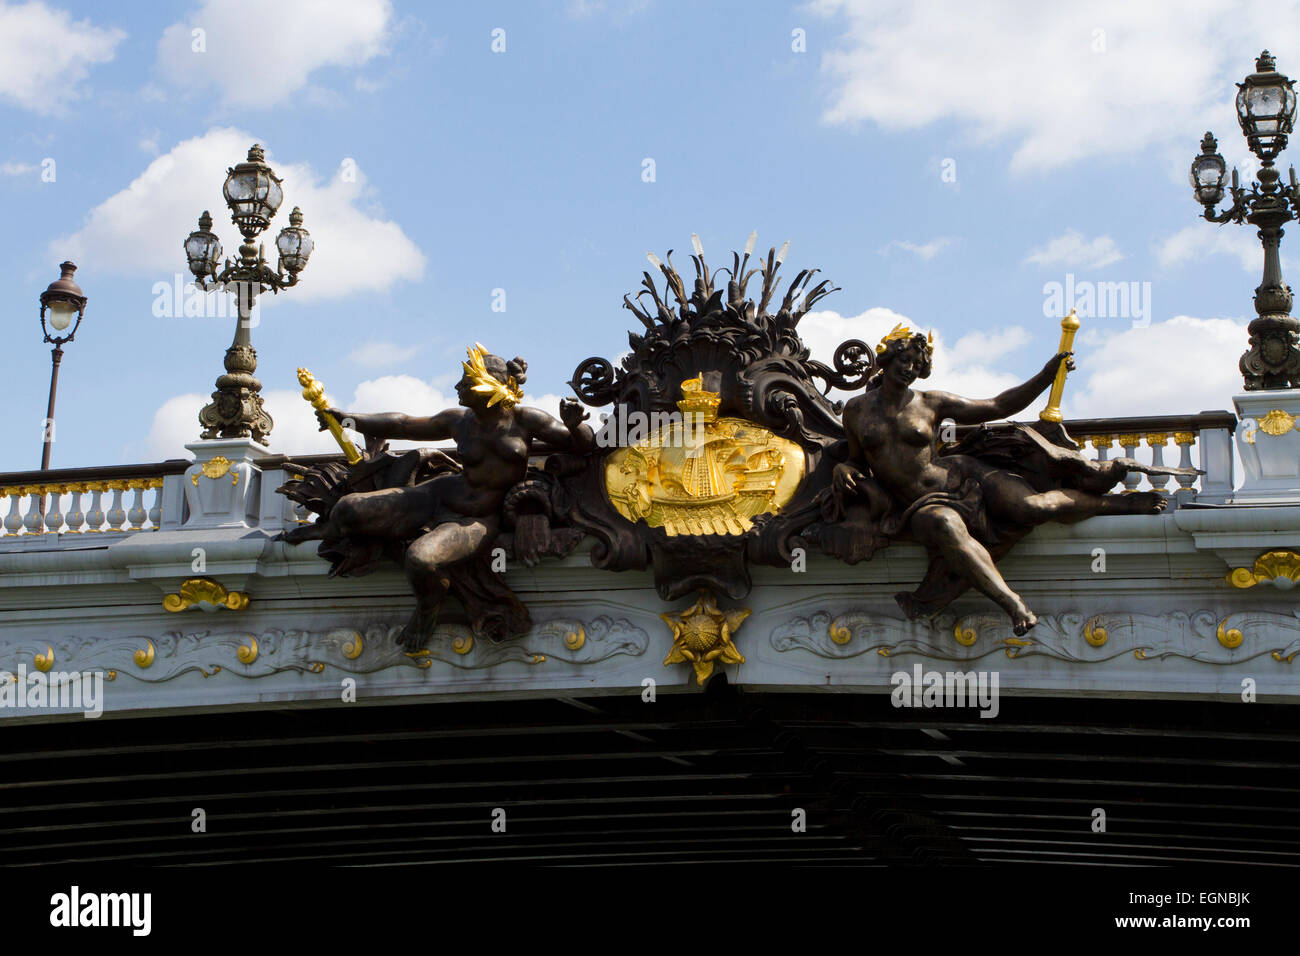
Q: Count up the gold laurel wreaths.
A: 2